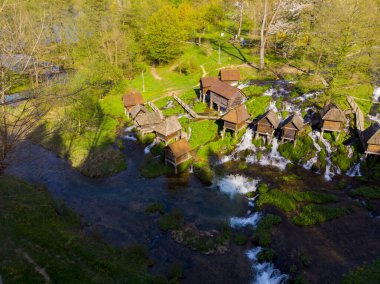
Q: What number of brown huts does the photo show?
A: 13